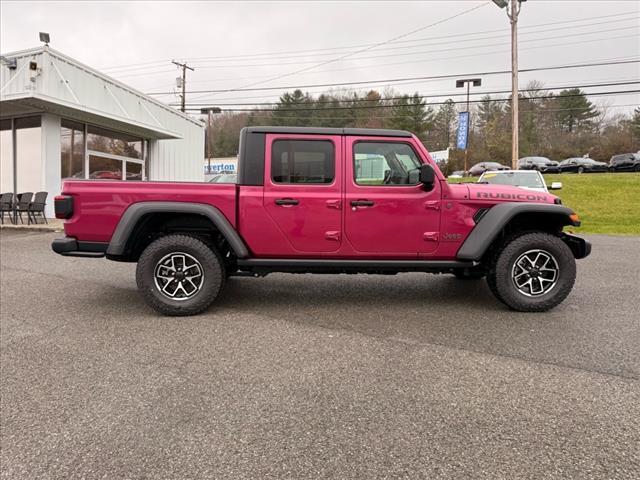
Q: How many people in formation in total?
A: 0